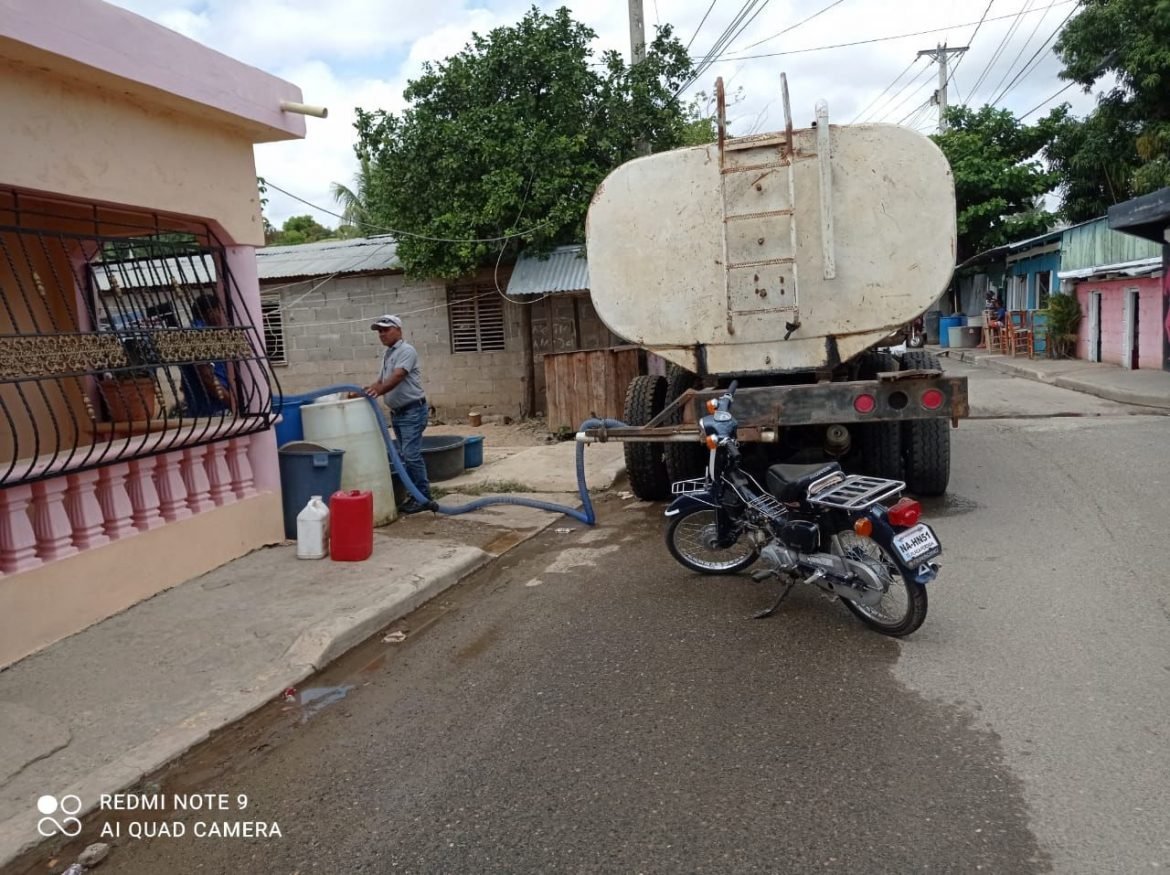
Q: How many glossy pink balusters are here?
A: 9